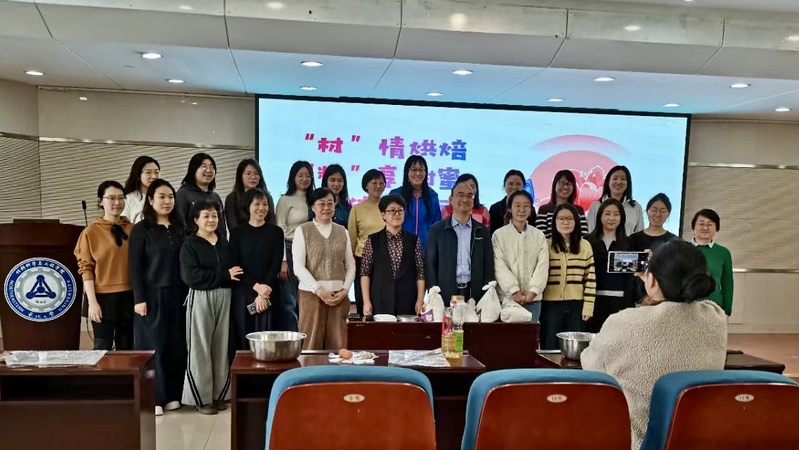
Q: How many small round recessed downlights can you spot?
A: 12